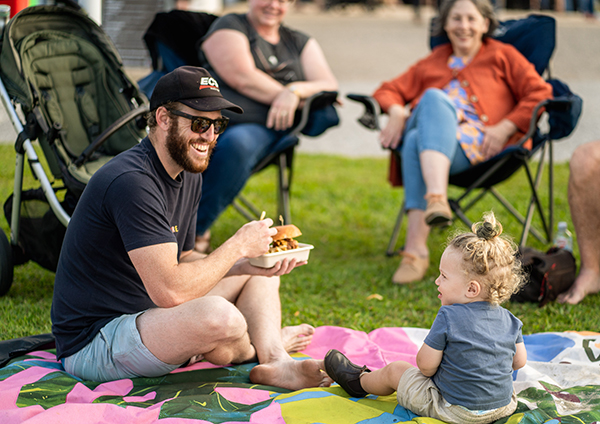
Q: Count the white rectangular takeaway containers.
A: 1